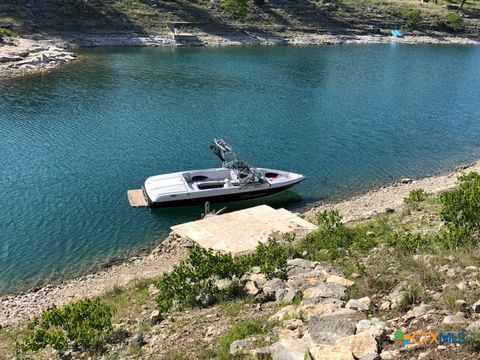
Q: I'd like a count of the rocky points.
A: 1